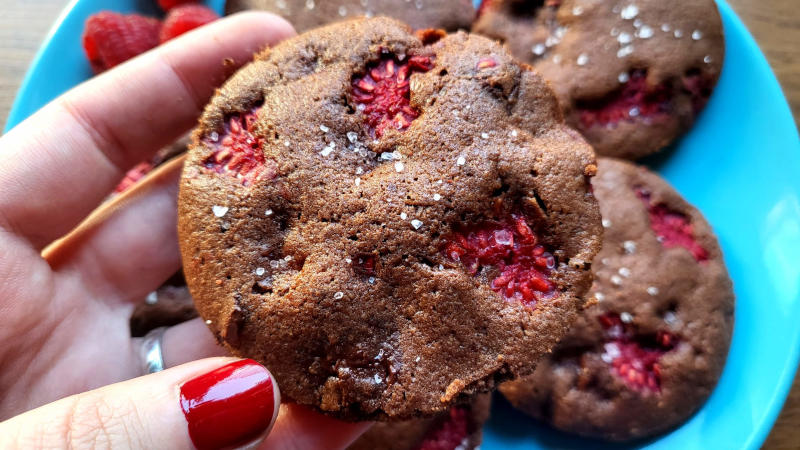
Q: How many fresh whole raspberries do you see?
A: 3